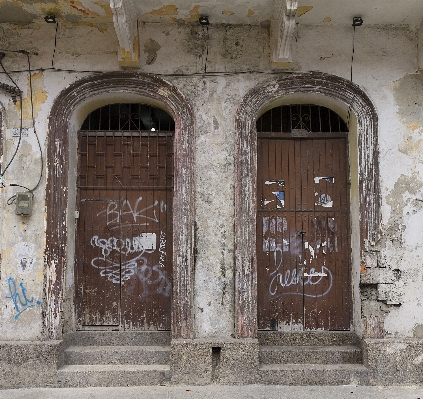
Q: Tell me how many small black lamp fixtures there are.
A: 3